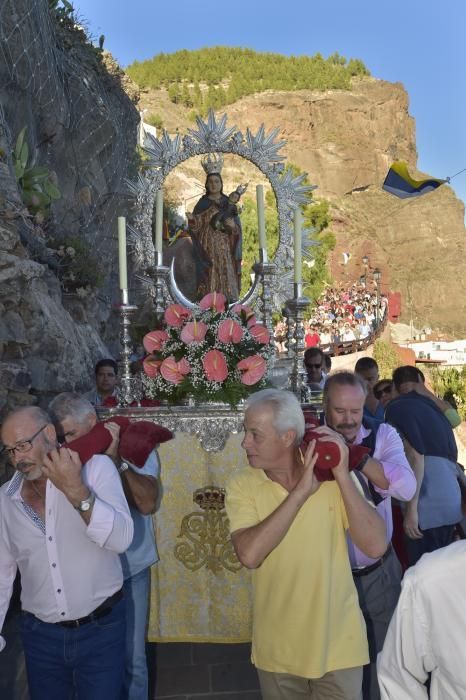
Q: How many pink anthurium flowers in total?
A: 11